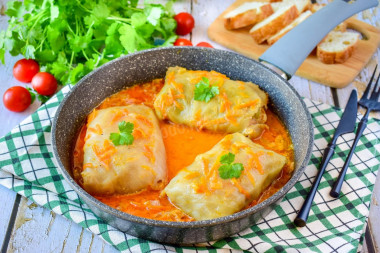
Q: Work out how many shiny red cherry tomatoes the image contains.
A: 6